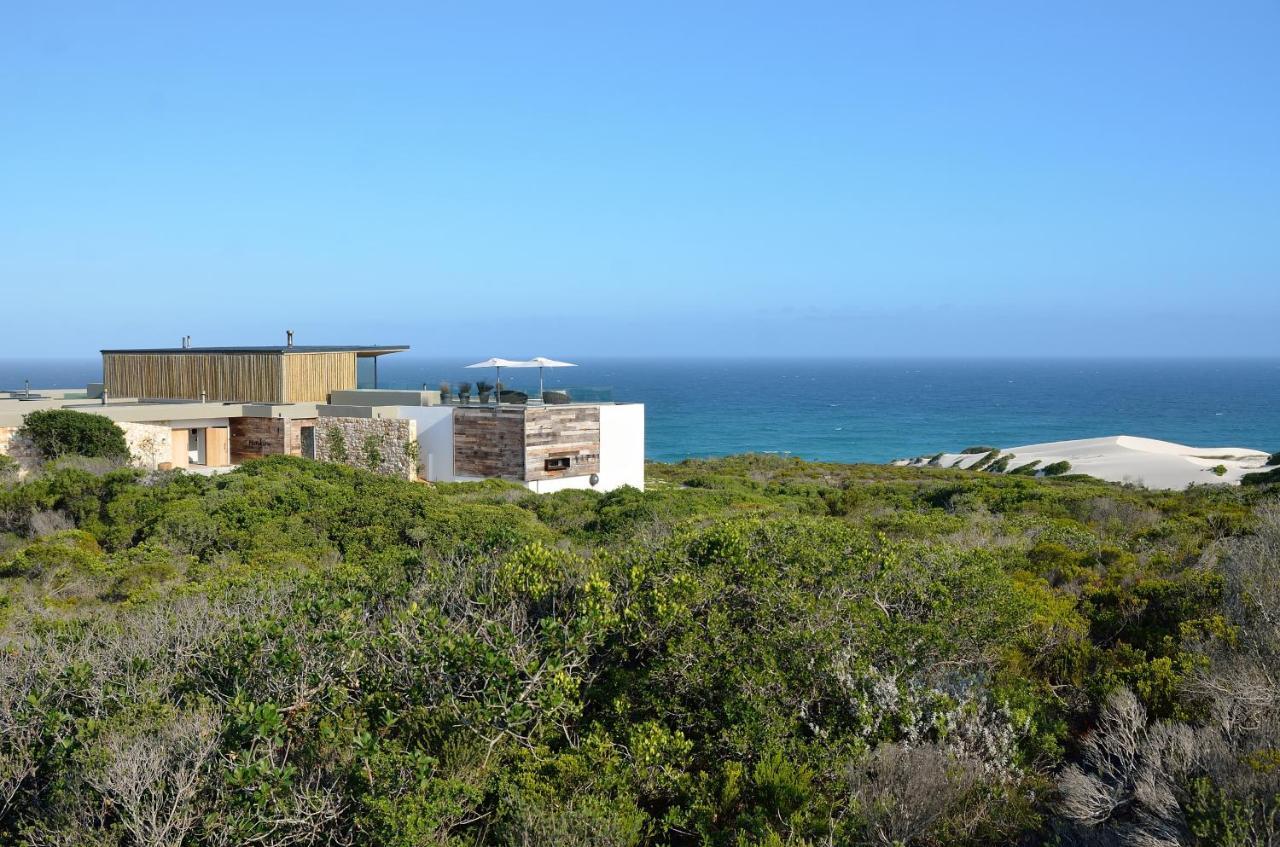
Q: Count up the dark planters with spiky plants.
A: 3